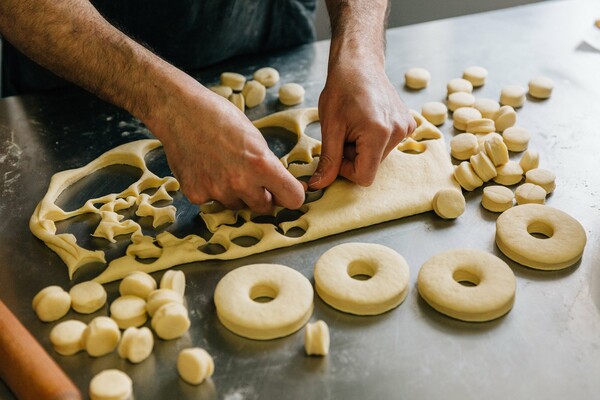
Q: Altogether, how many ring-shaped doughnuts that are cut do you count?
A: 4